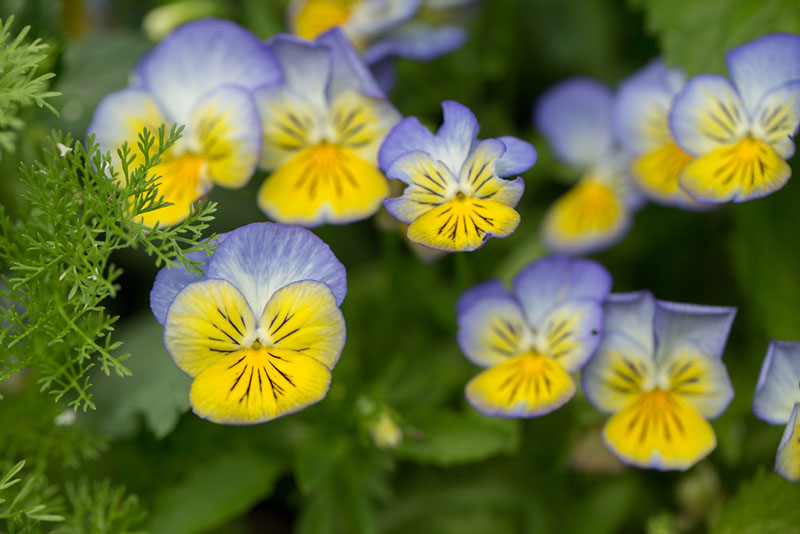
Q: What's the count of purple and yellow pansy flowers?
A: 11